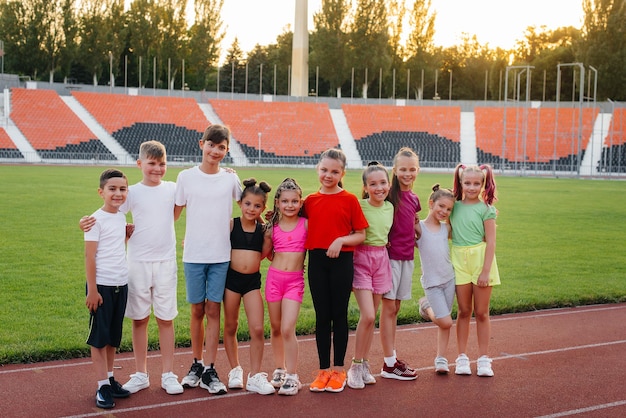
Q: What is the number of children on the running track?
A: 10